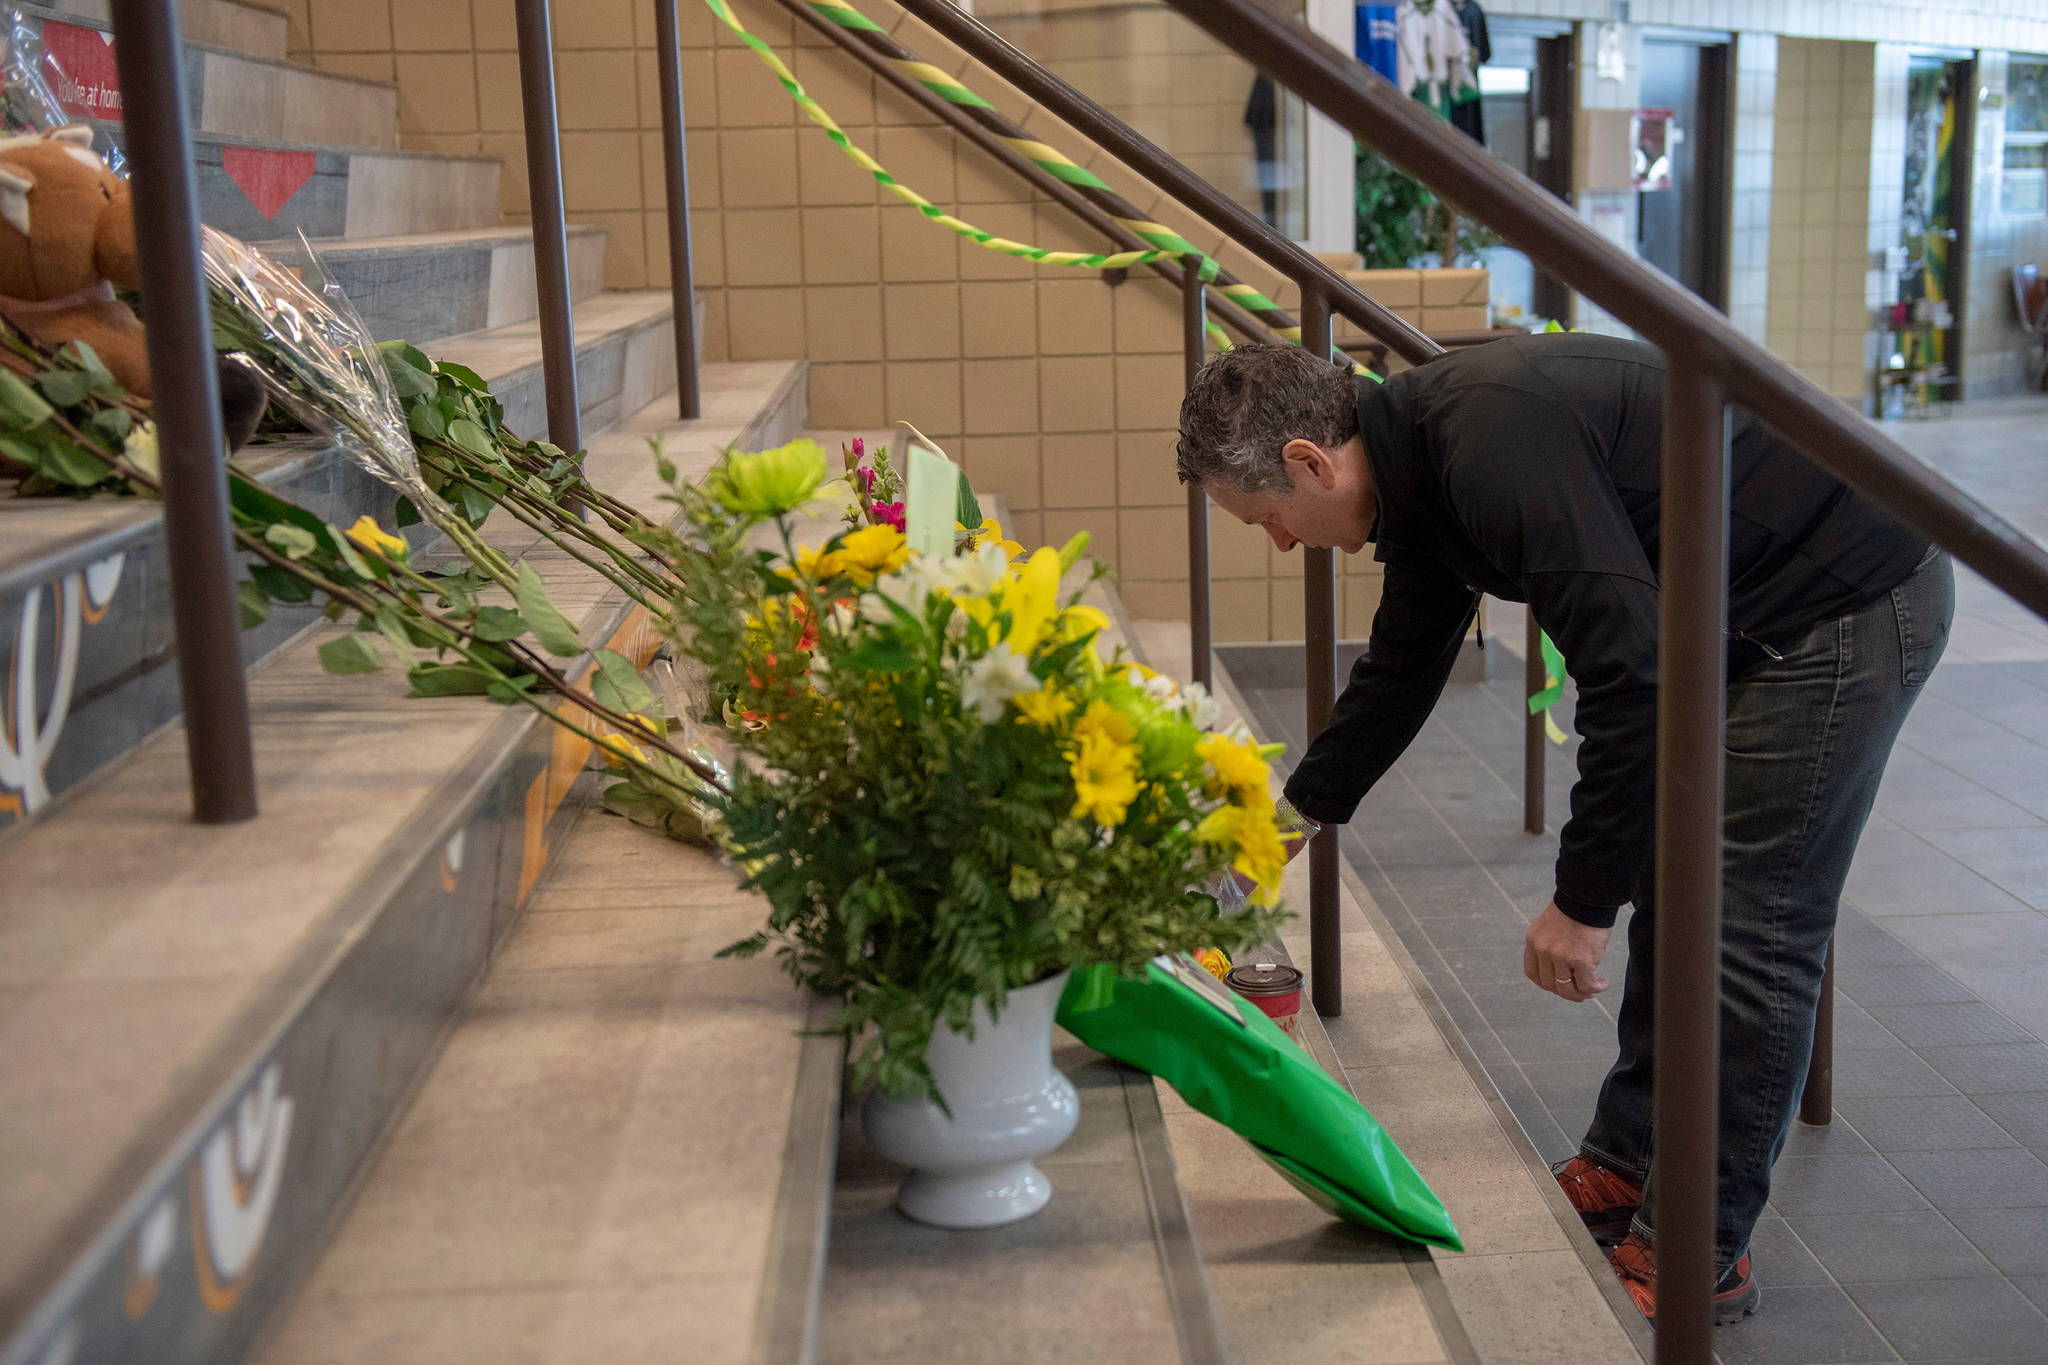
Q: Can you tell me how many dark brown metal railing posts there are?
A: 8